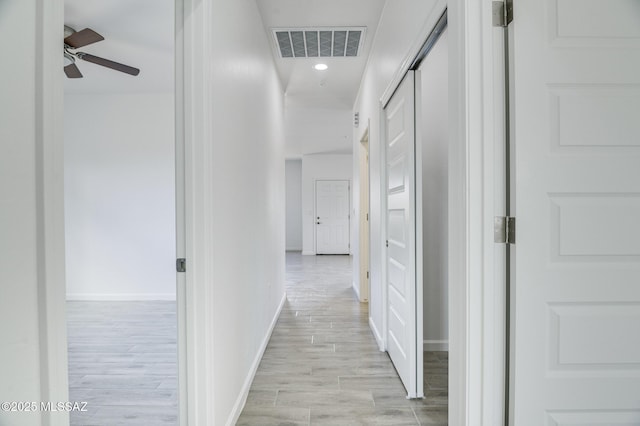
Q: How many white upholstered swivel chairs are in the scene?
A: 0